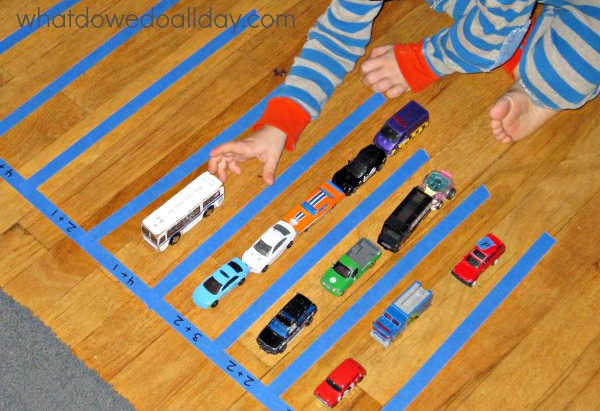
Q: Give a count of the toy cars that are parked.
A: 13